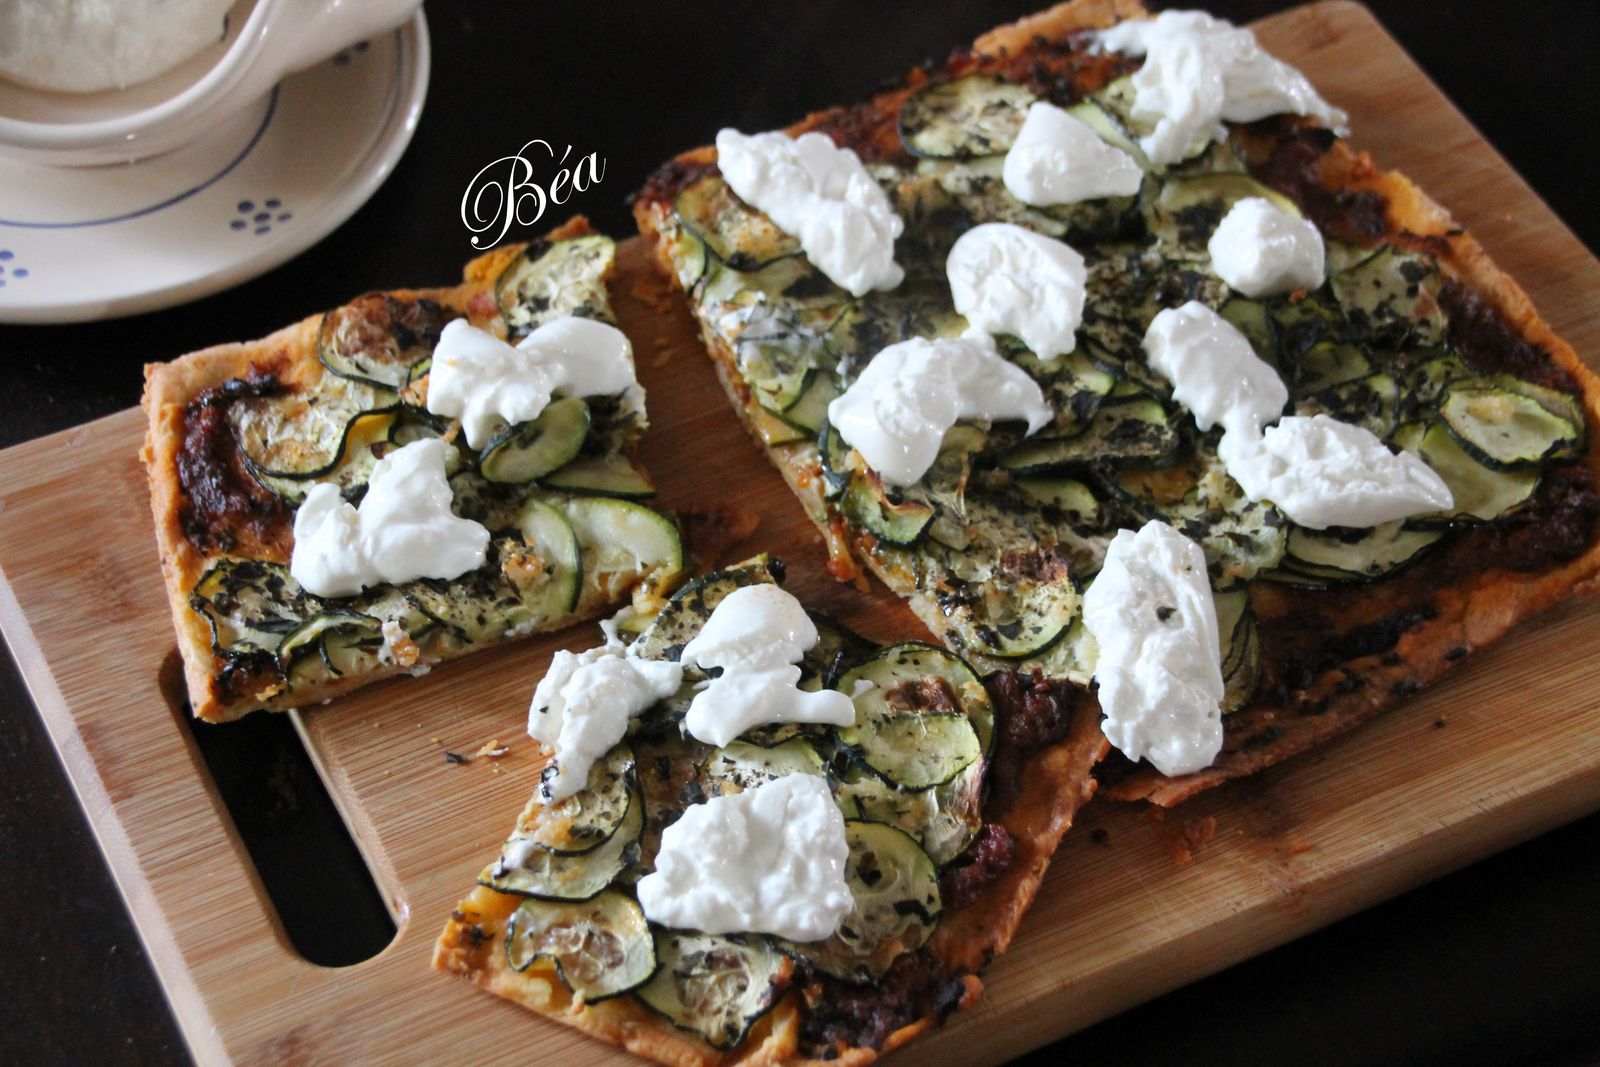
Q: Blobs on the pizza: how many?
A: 14